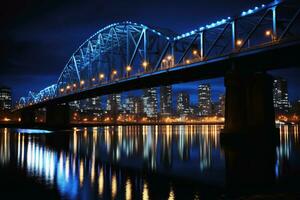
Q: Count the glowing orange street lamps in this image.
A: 15